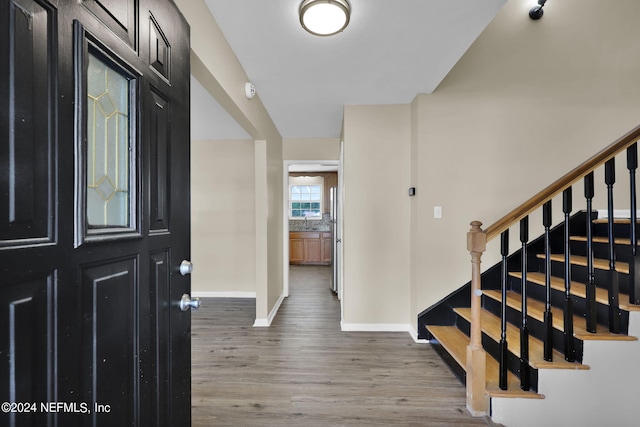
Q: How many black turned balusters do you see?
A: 7